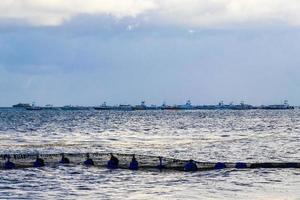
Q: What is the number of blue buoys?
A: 9